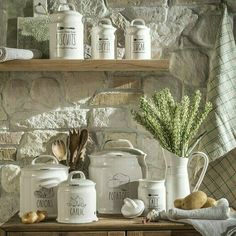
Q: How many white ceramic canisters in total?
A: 7